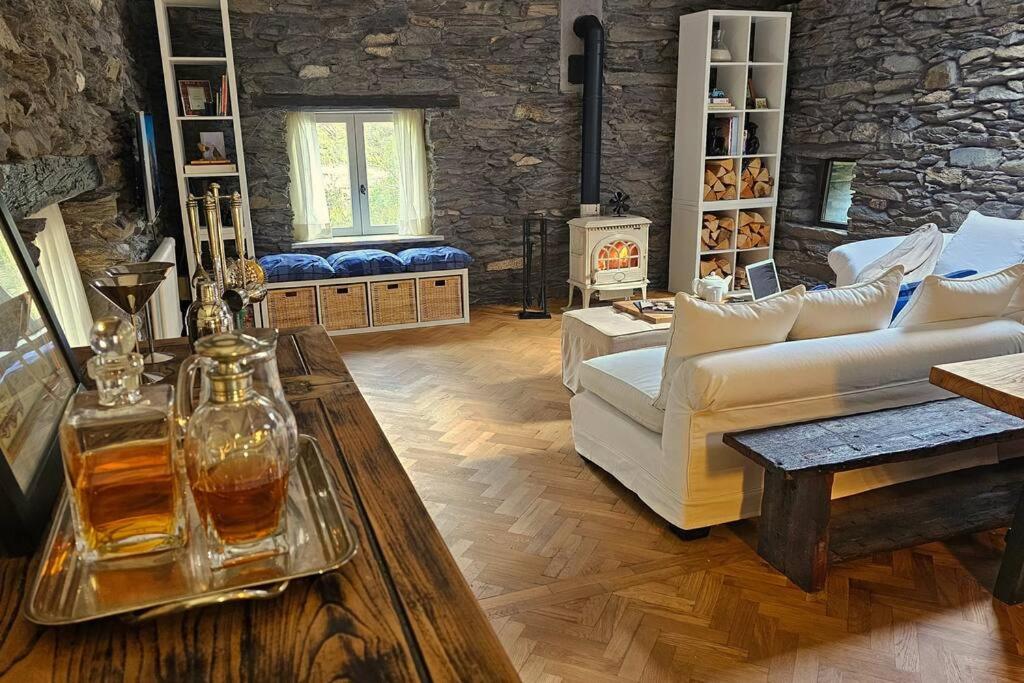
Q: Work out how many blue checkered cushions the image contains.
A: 3